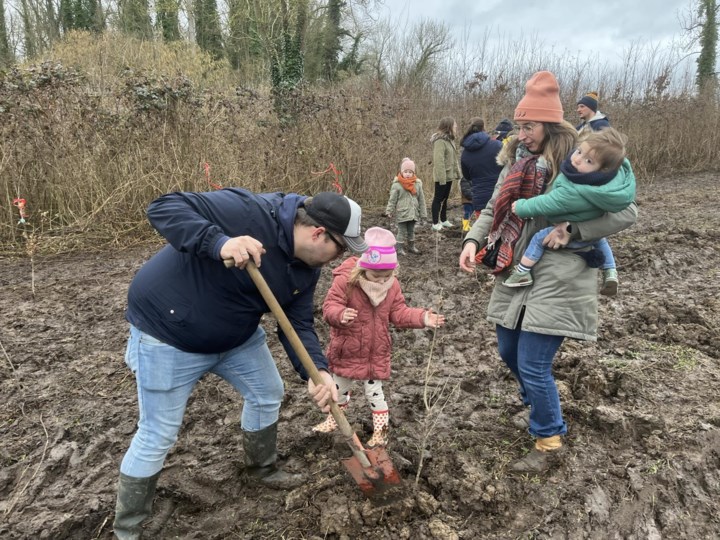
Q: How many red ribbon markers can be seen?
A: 3